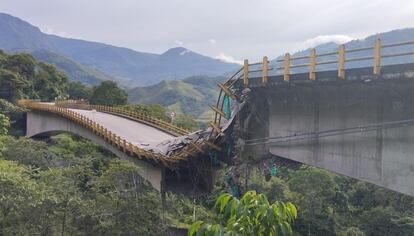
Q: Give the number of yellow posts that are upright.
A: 6